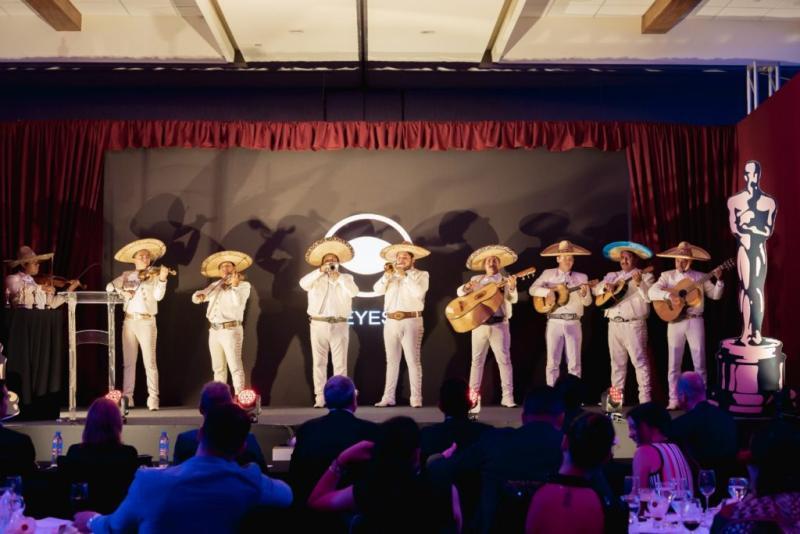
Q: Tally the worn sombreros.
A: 9